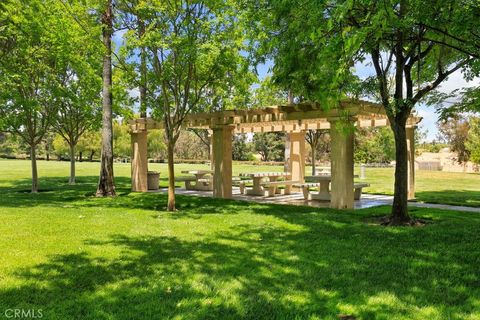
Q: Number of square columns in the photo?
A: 5